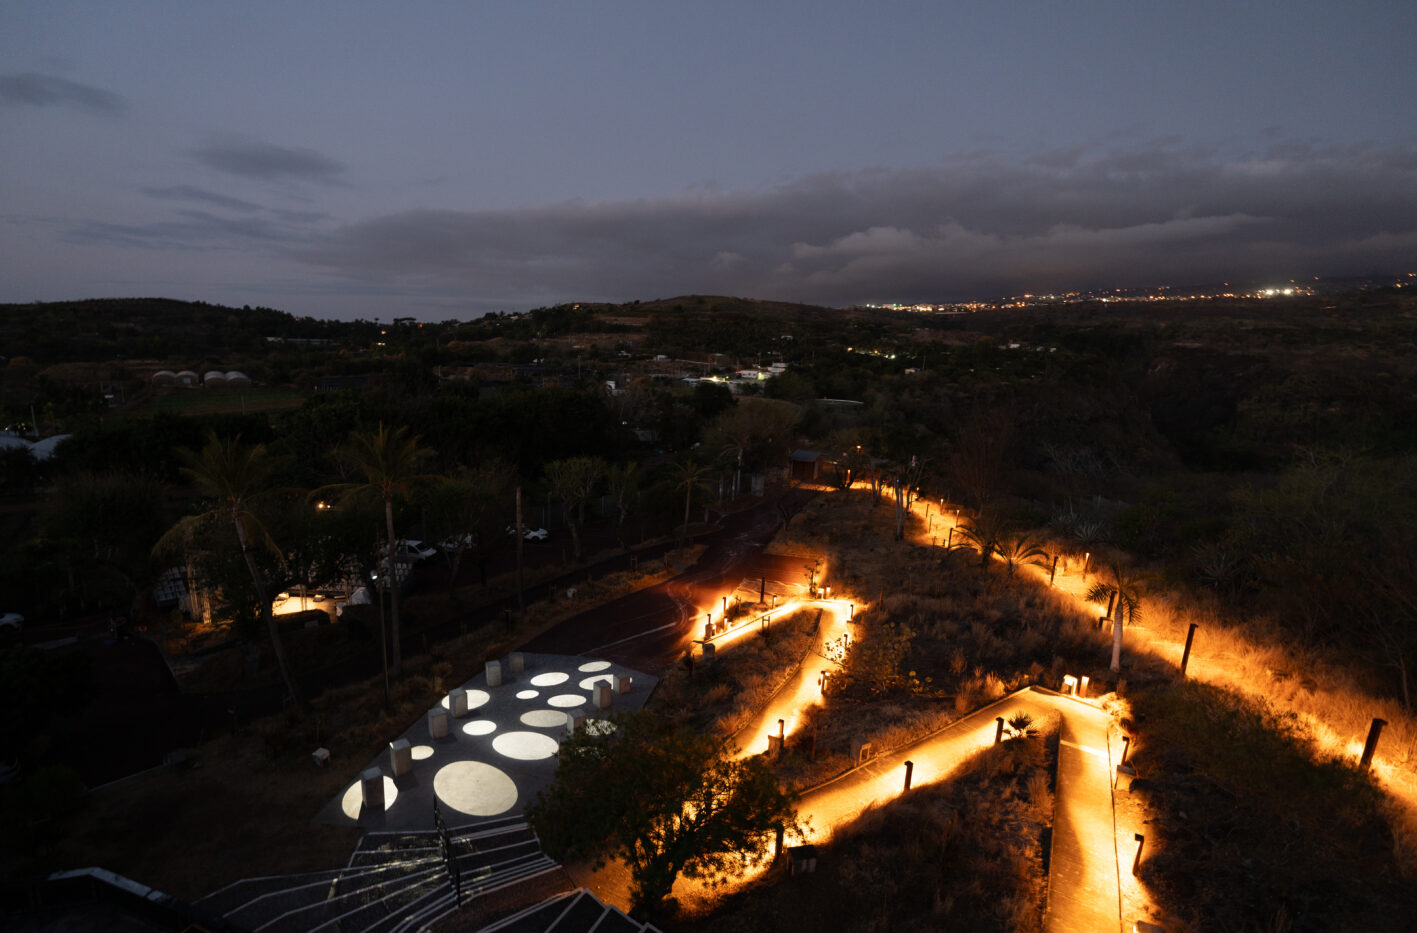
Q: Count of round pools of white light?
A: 13